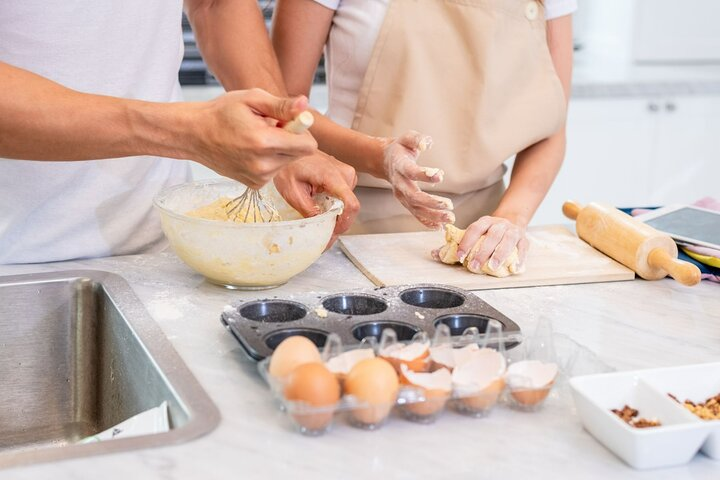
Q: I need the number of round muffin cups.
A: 6